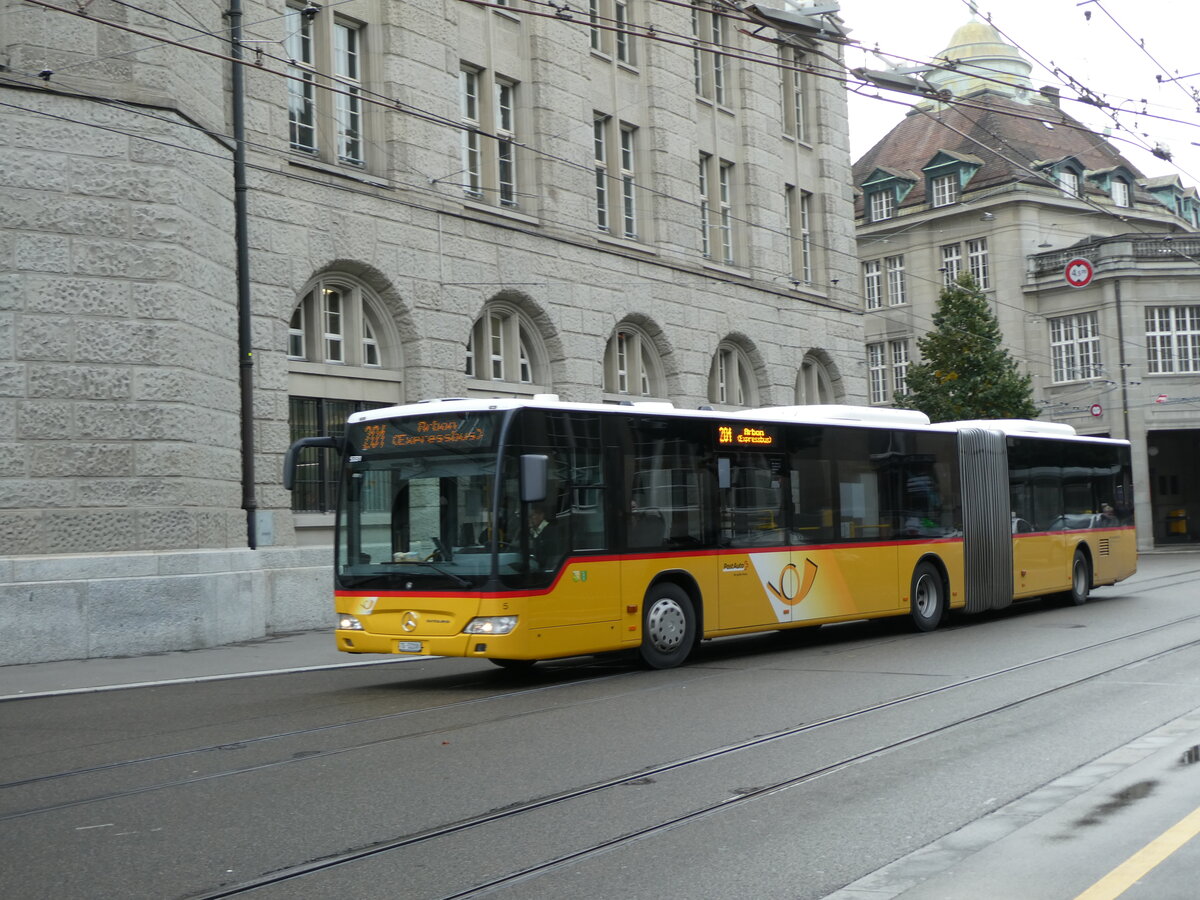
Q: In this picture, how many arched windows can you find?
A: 5